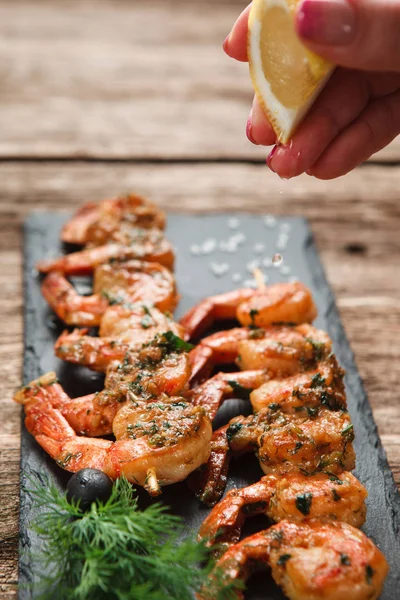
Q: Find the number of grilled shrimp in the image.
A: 12